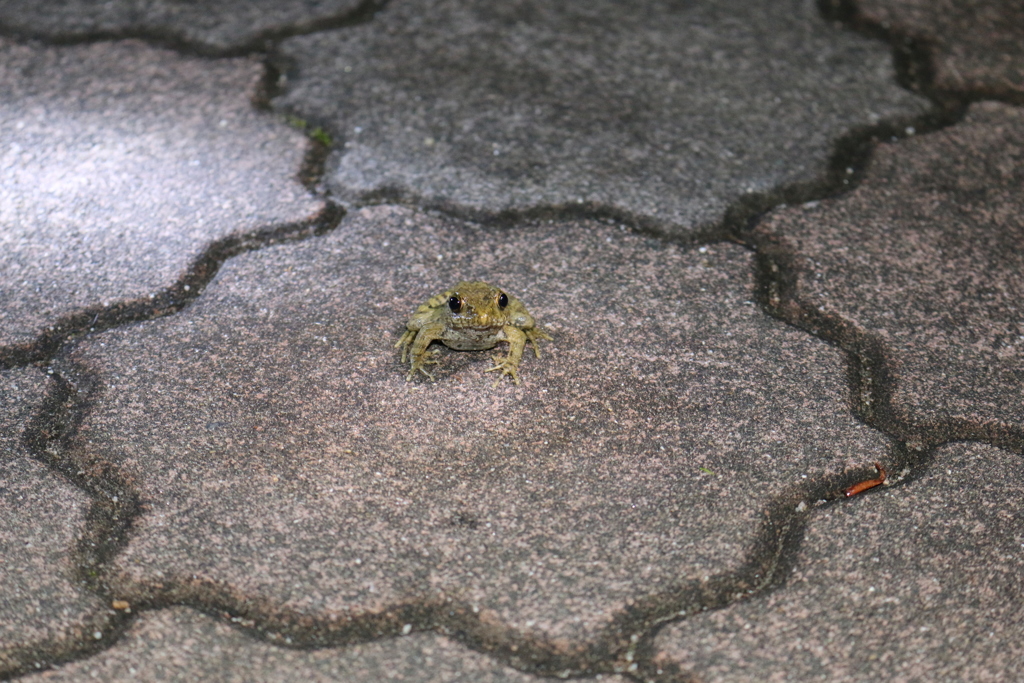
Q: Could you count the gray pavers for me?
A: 2